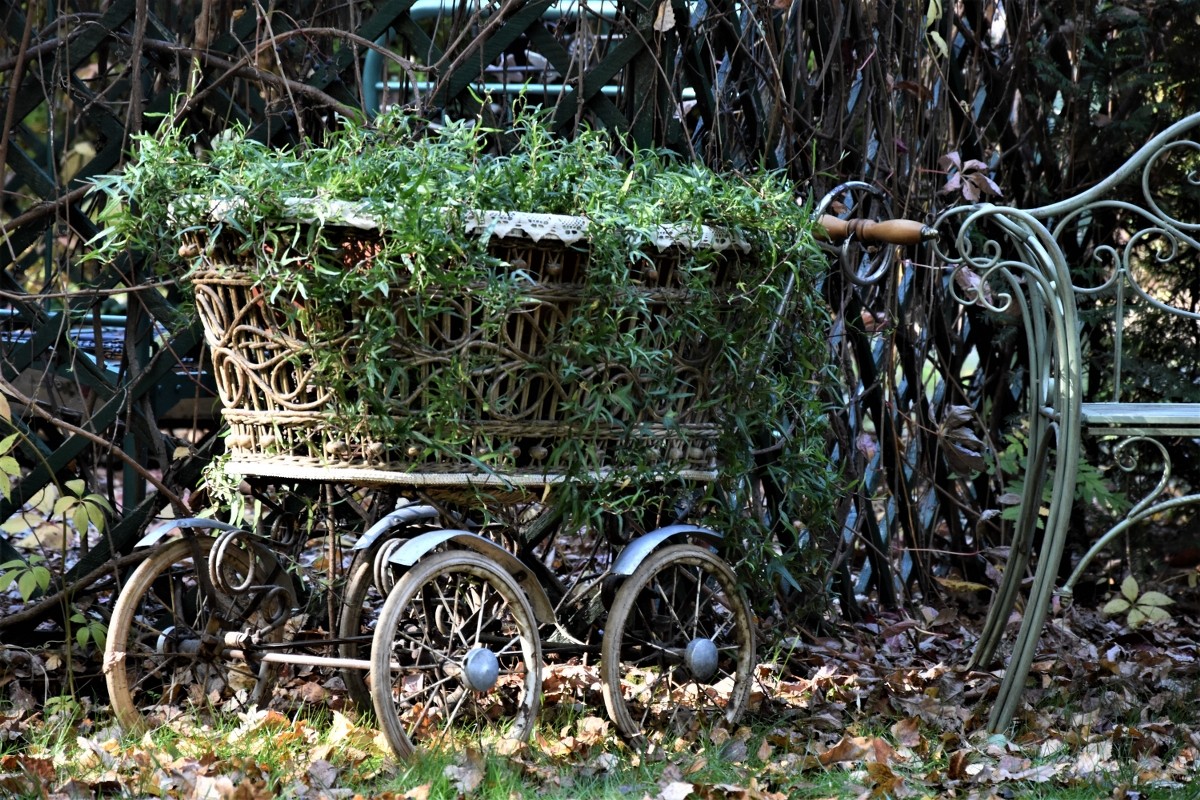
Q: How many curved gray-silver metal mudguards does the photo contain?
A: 4